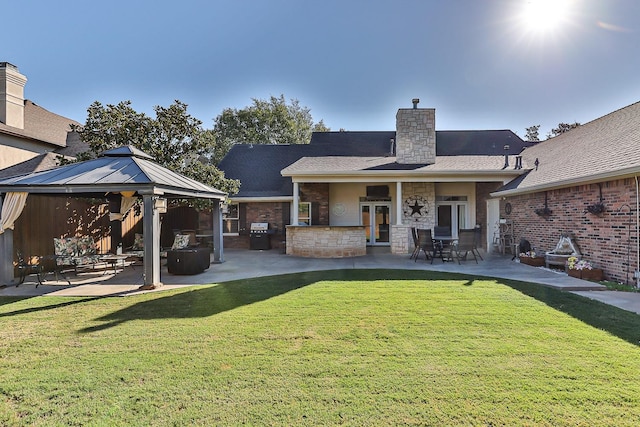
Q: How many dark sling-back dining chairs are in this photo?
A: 5